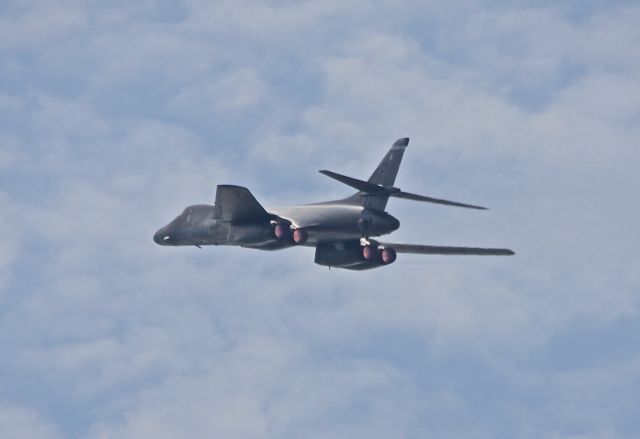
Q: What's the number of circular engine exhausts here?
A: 4